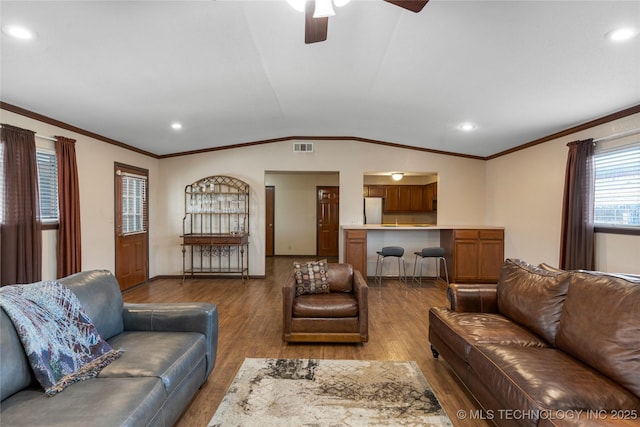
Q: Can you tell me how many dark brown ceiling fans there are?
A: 1